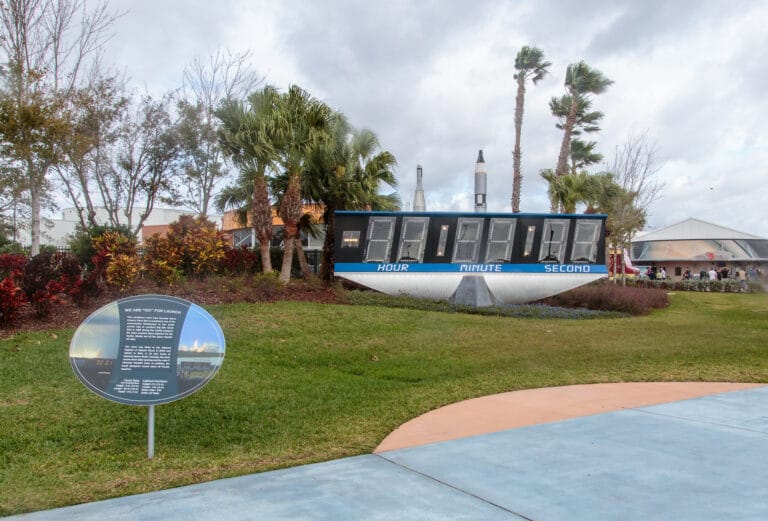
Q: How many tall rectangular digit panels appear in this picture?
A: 6